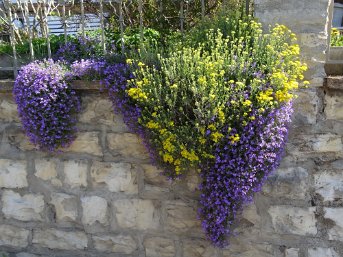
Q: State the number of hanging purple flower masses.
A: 3